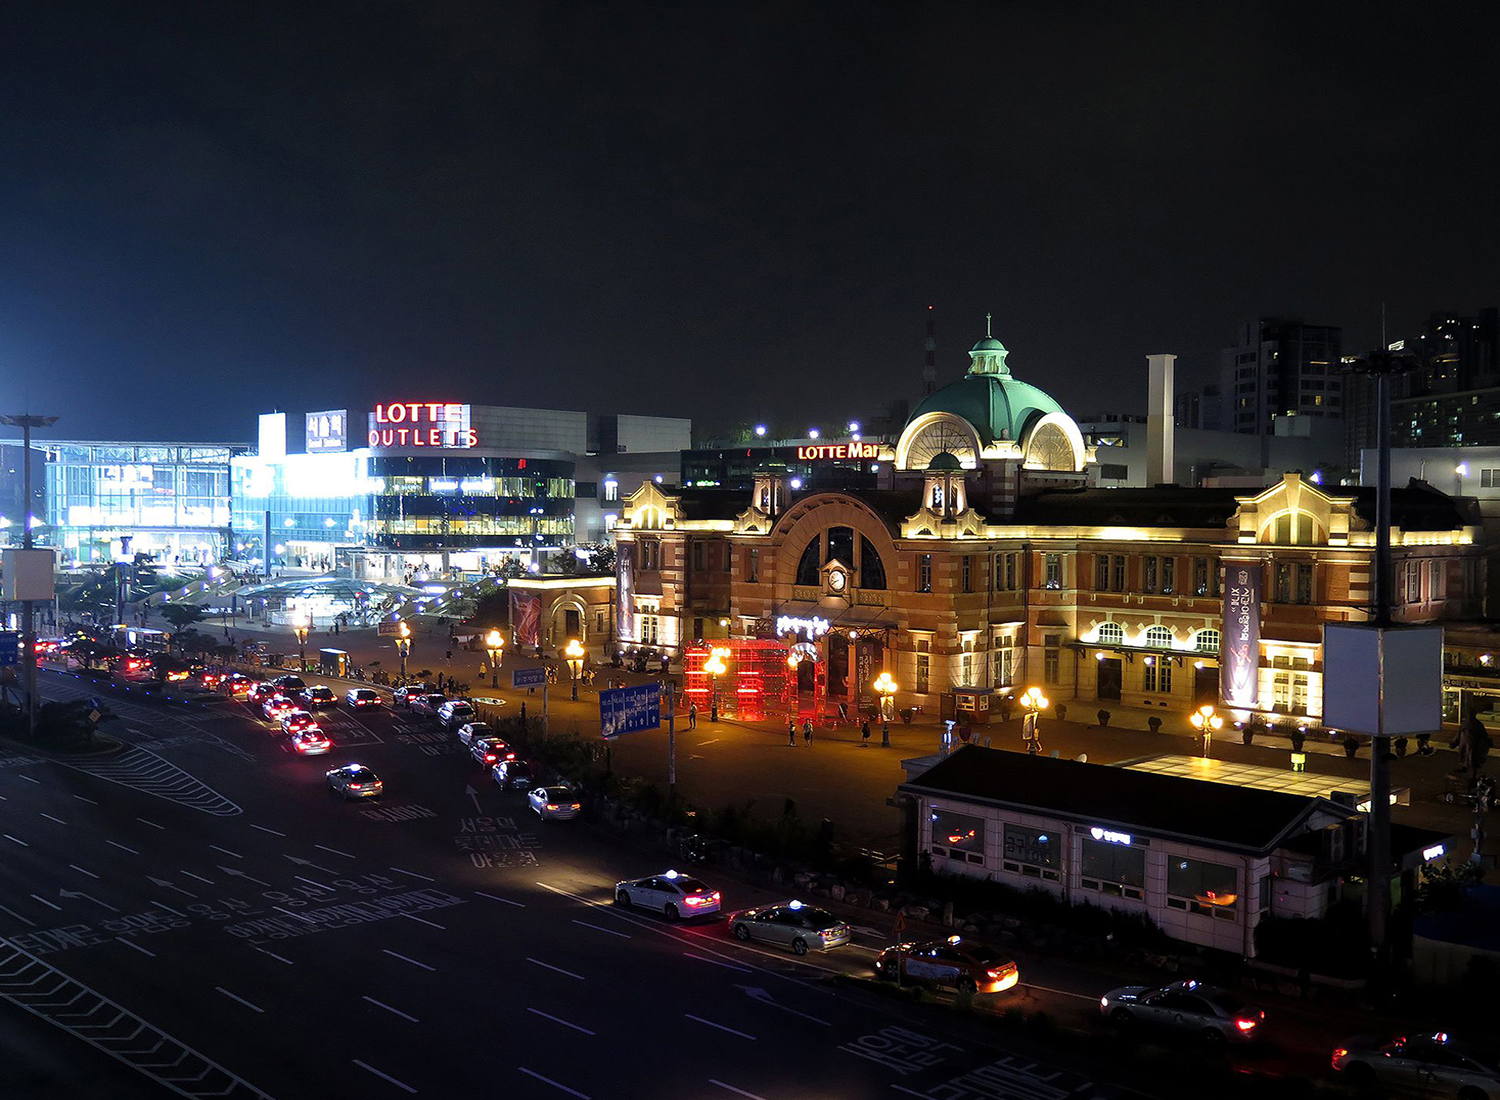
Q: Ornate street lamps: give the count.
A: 8